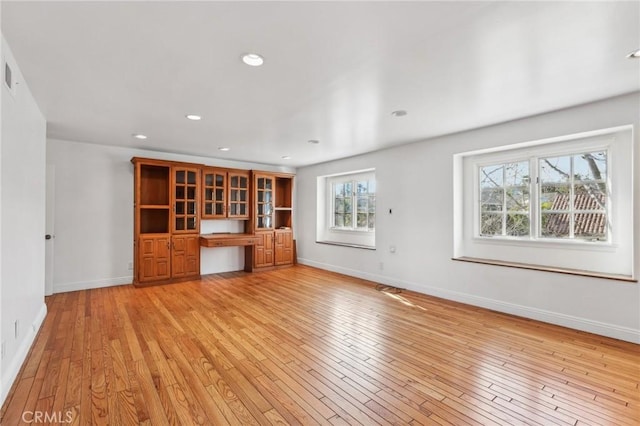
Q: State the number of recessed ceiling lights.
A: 8